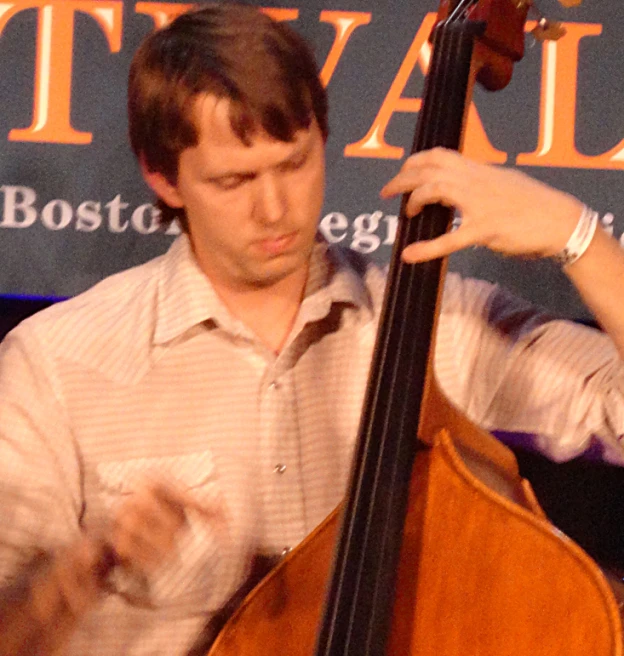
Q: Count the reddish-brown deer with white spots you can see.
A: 0